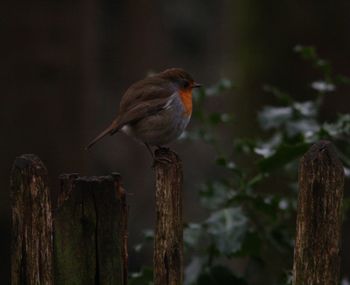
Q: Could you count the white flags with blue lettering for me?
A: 0